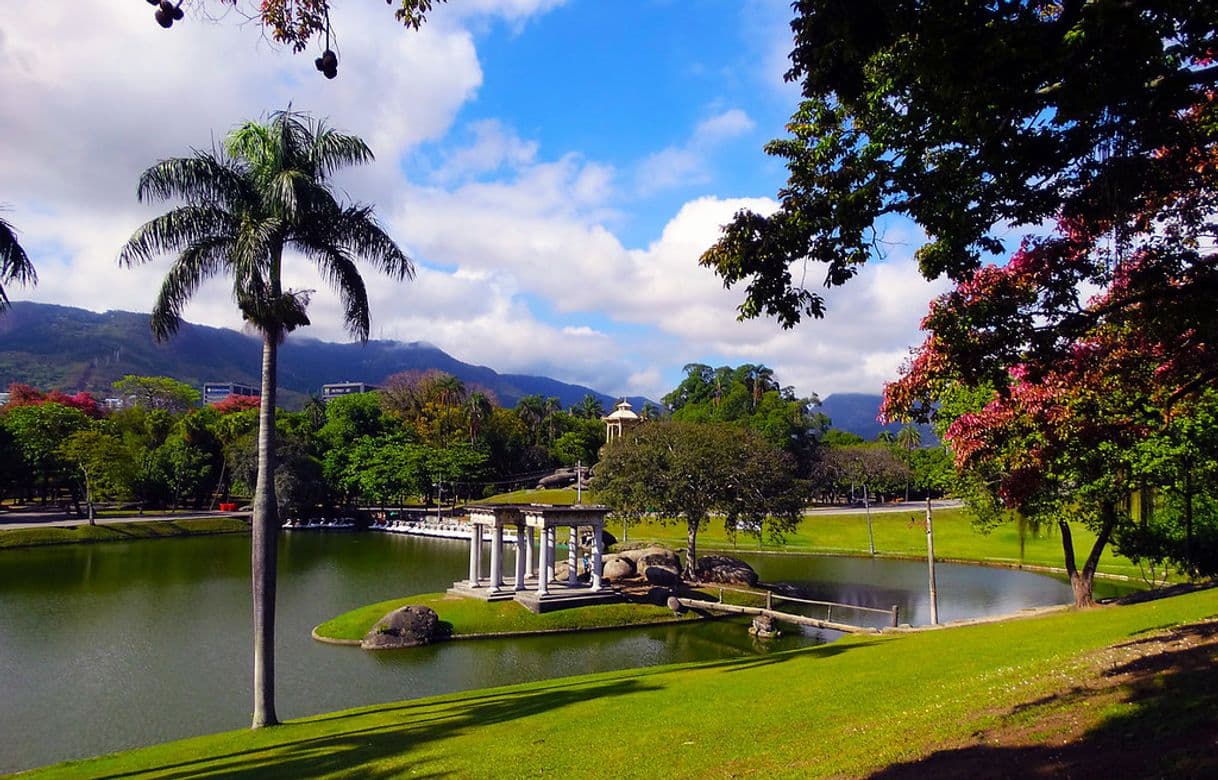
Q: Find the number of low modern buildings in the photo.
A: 2